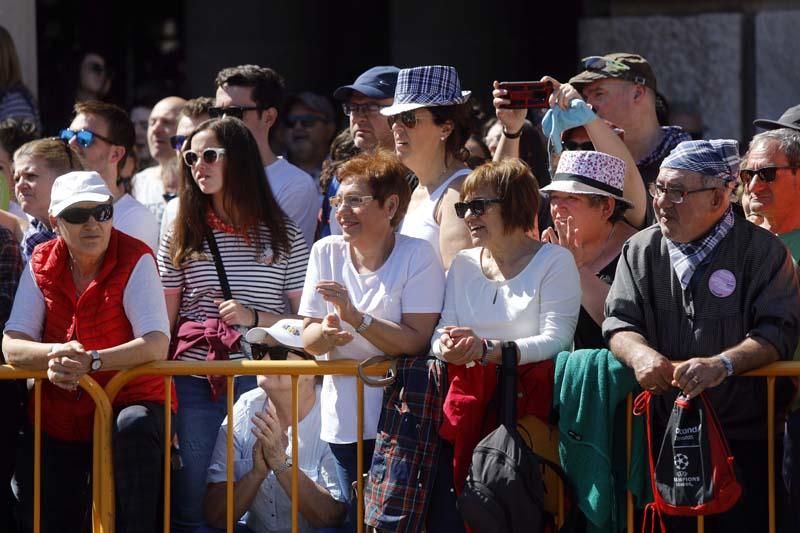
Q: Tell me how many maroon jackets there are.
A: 1